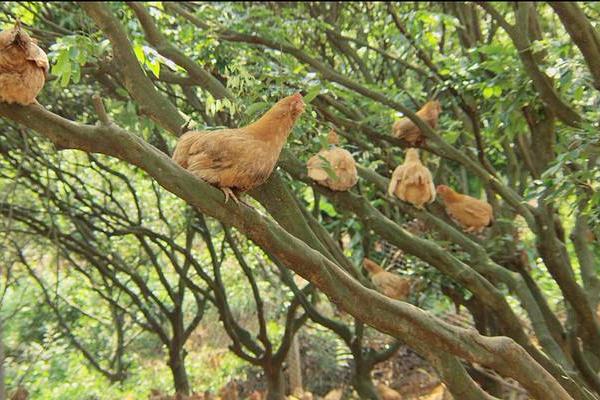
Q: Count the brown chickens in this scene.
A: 7